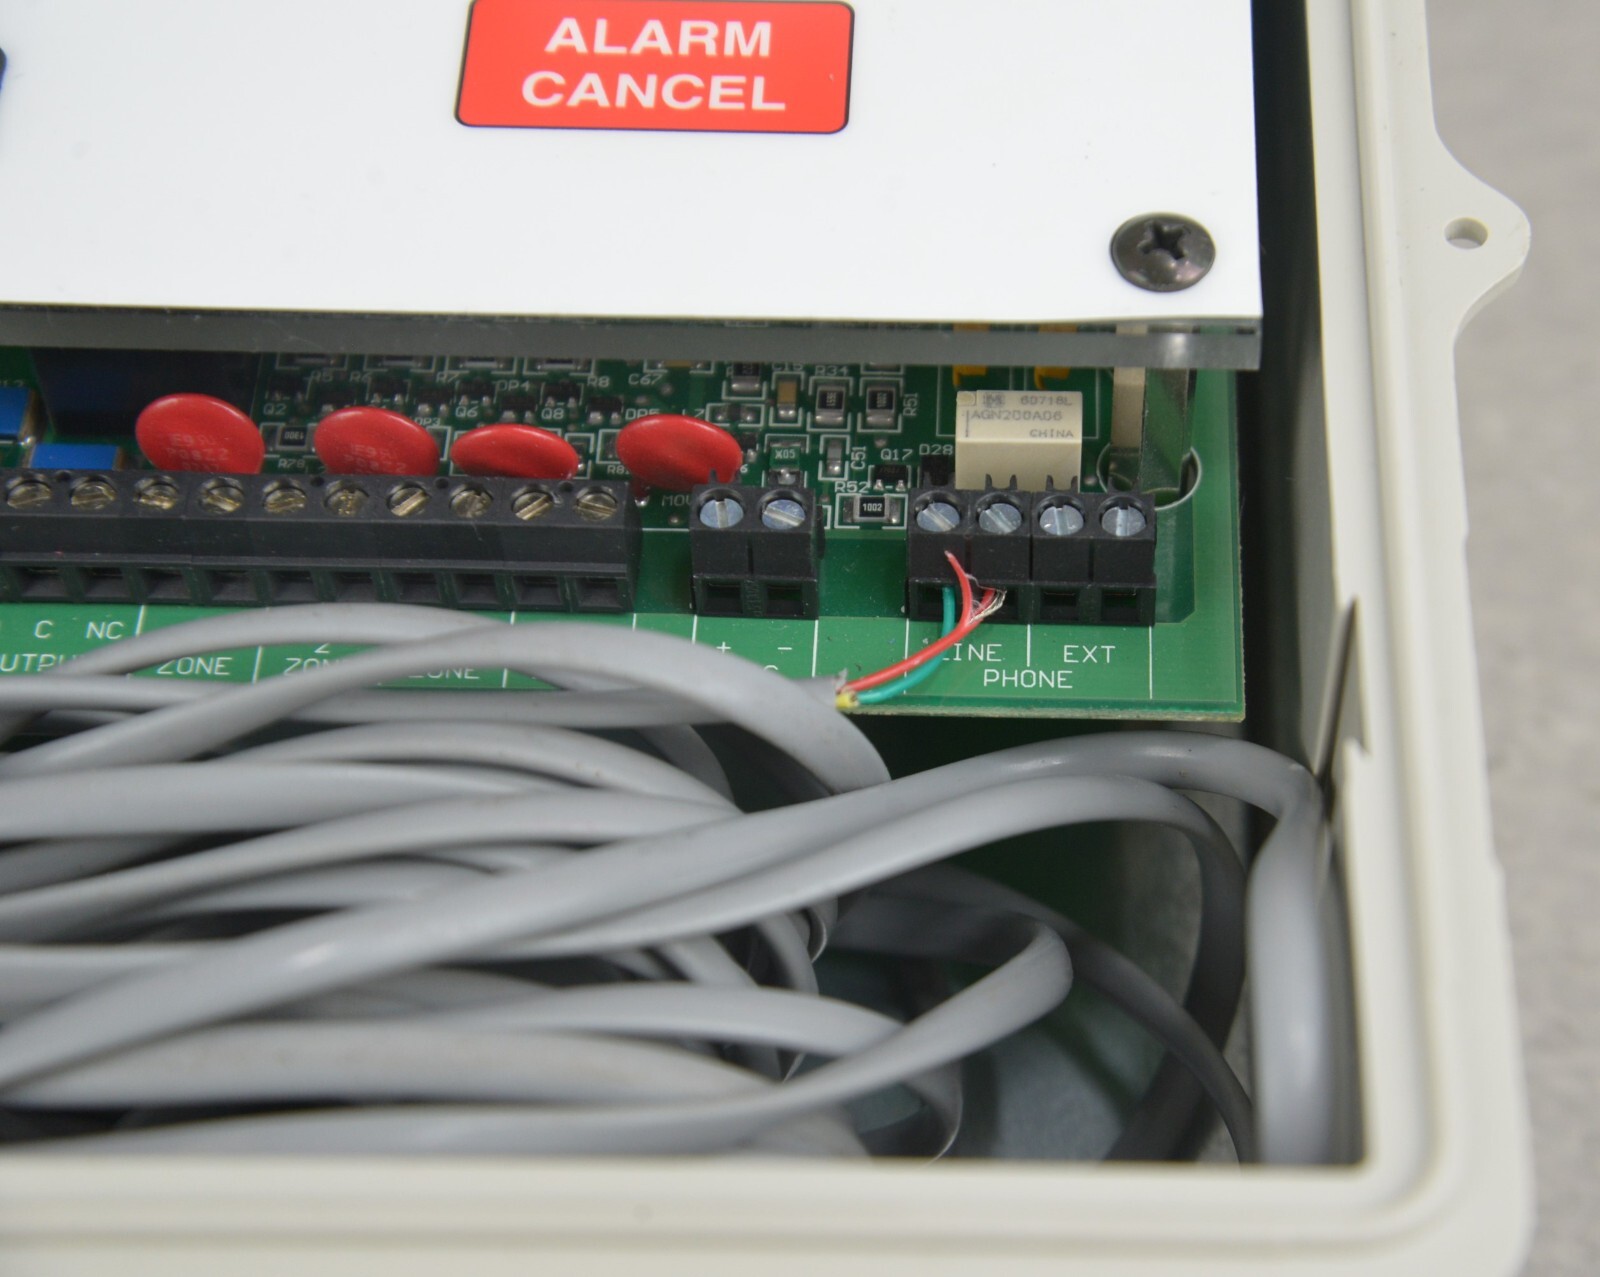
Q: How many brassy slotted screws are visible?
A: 10